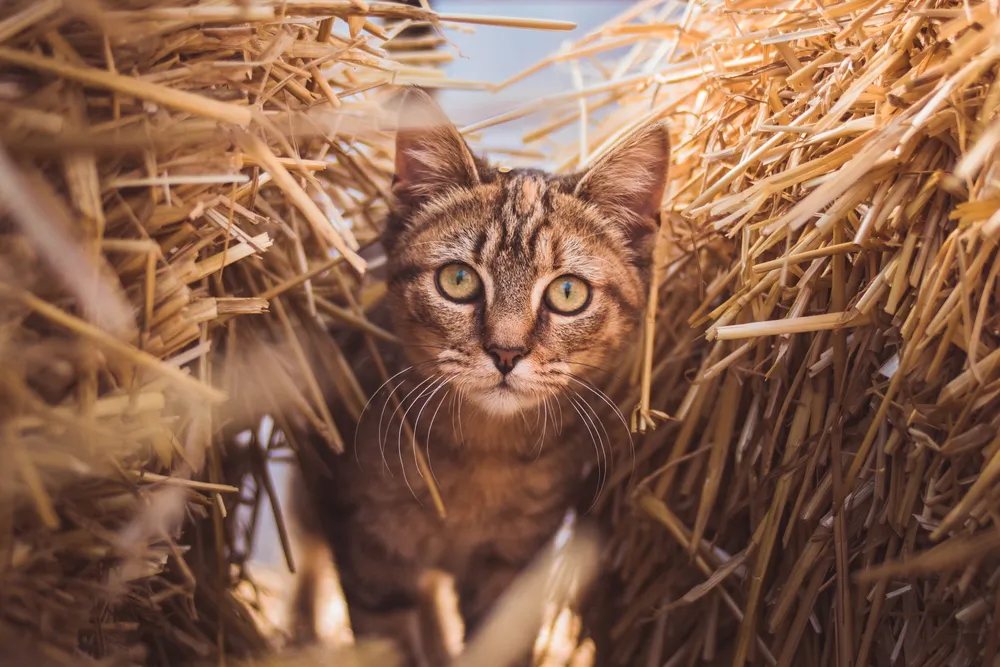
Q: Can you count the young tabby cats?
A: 1